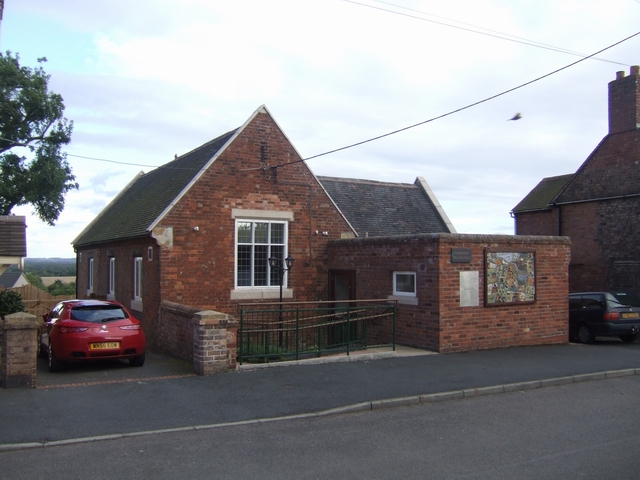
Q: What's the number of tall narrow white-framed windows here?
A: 3